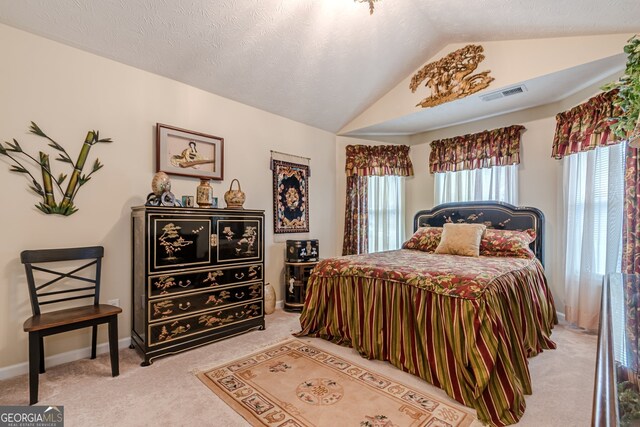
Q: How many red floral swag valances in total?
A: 3